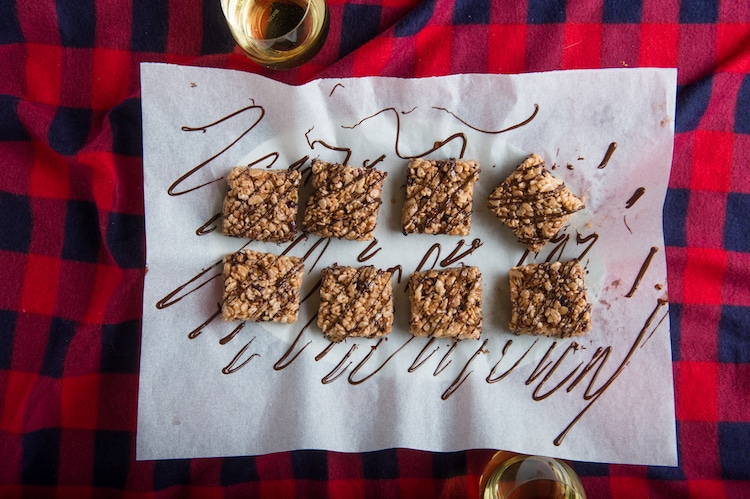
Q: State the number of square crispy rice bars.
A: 8